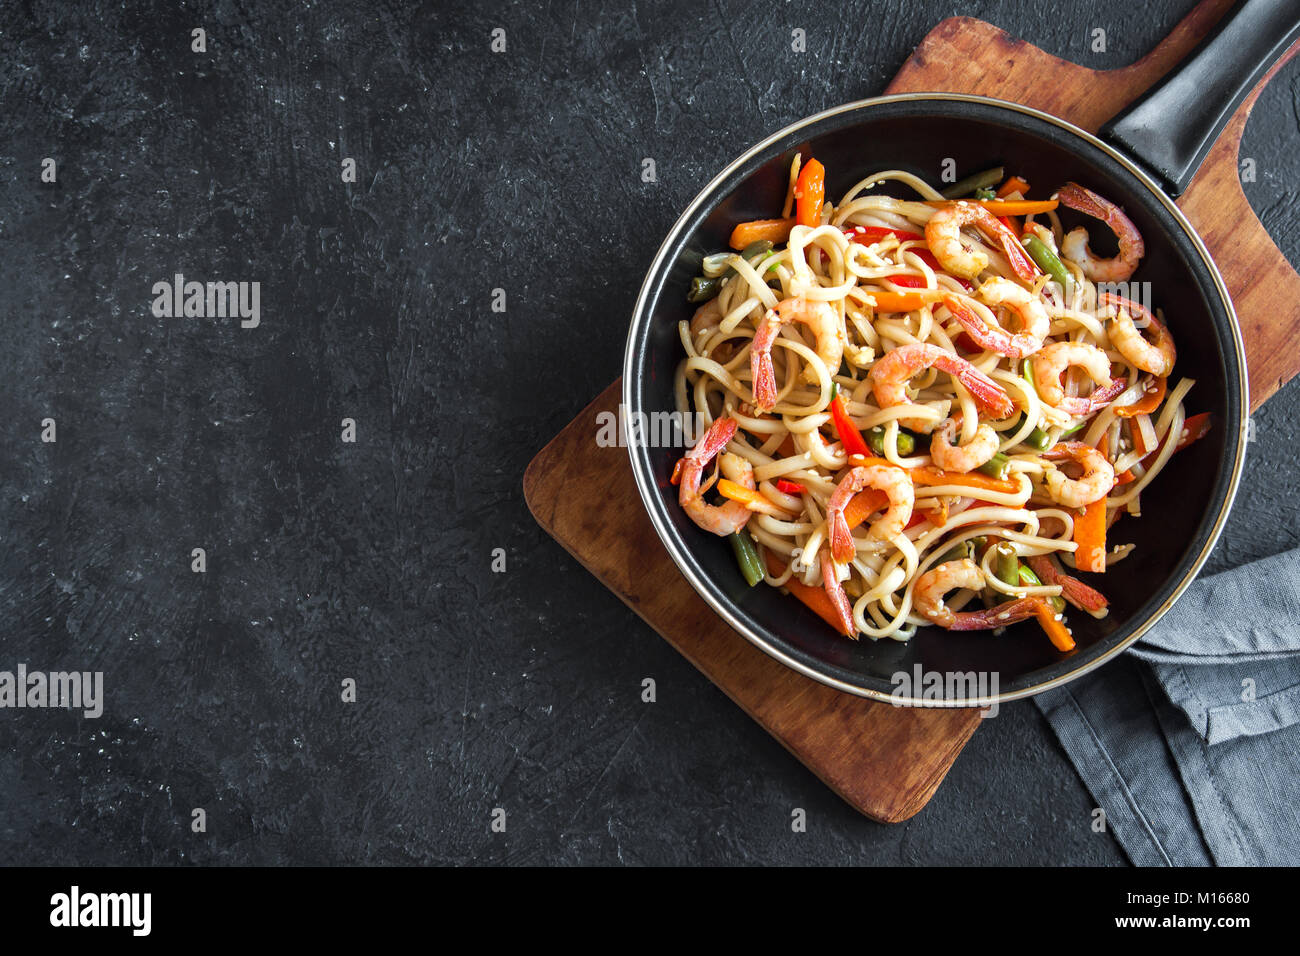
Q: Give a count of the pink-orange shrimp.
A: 14